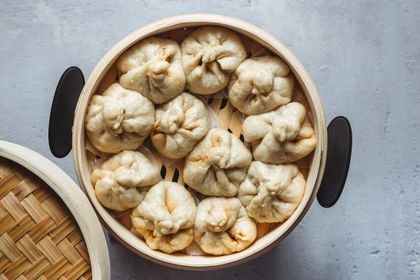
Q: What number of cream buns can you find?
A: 11